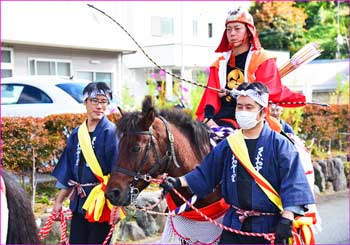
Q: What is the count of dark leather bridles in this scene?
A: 1